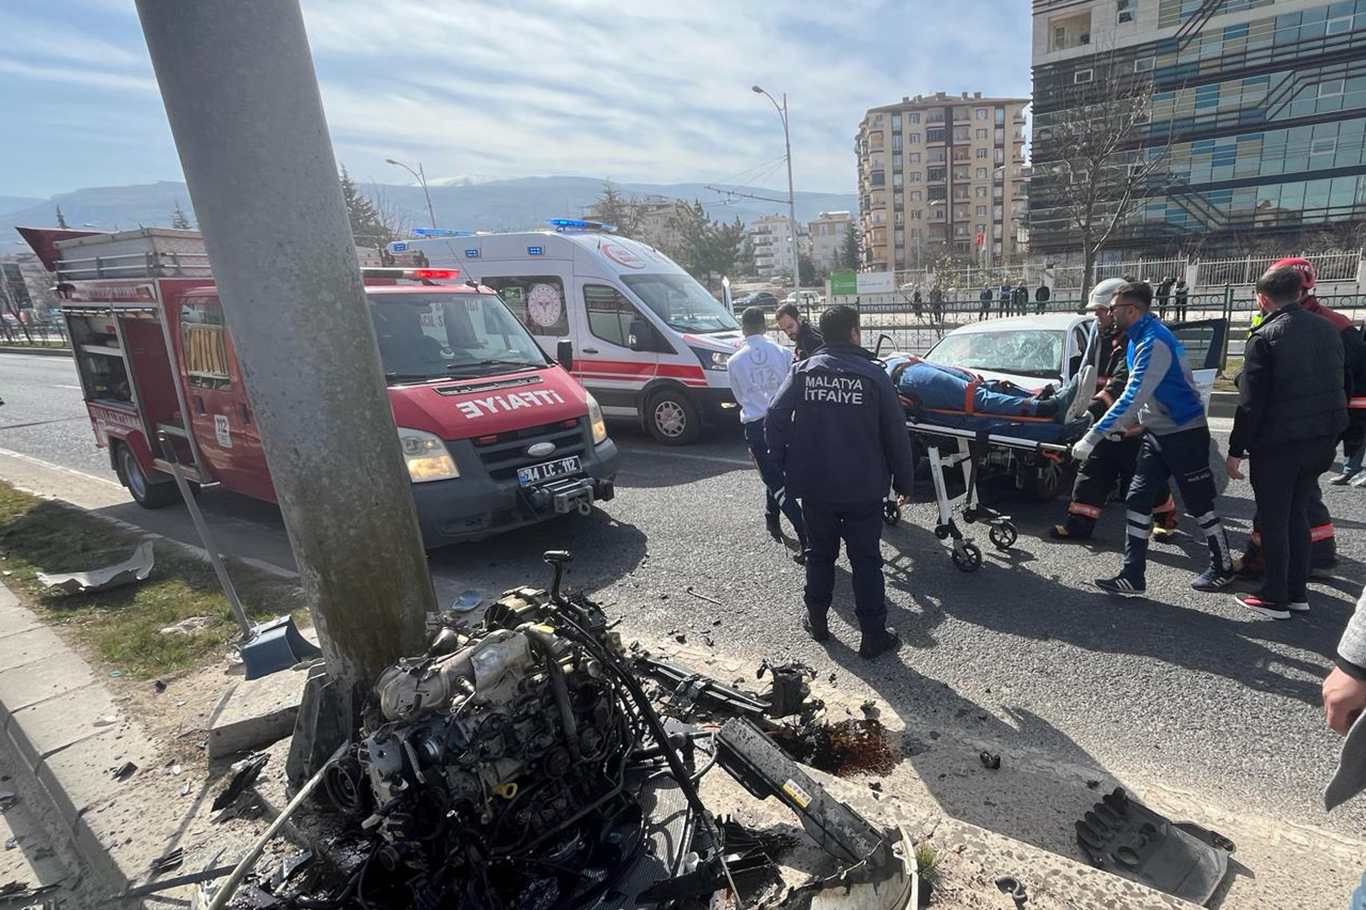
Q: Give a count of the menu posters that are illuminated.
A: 0